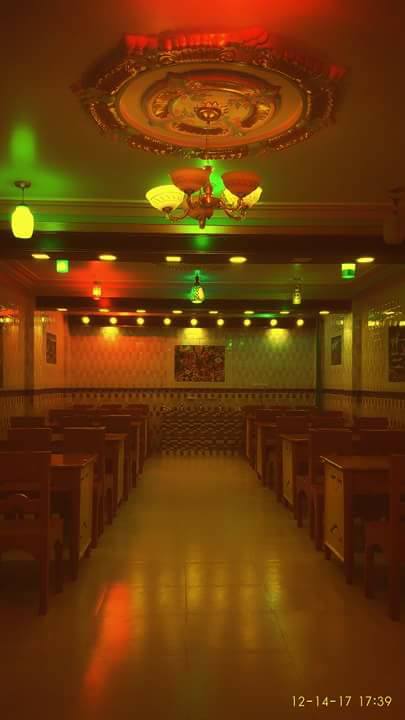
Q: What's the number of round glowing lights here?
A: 9